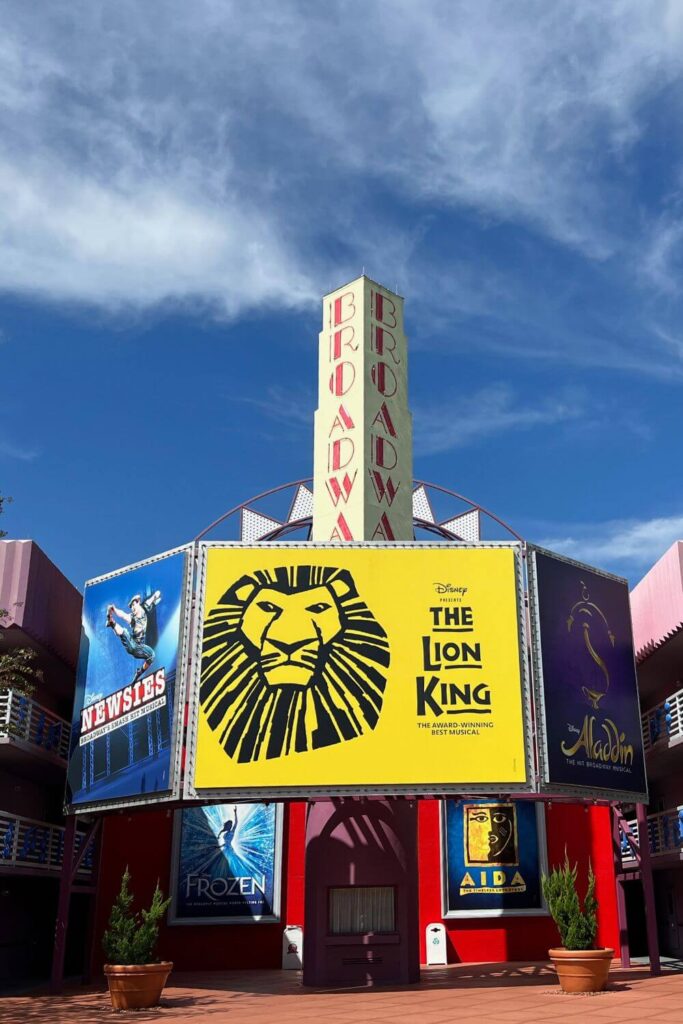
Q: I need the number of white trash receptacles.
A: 2